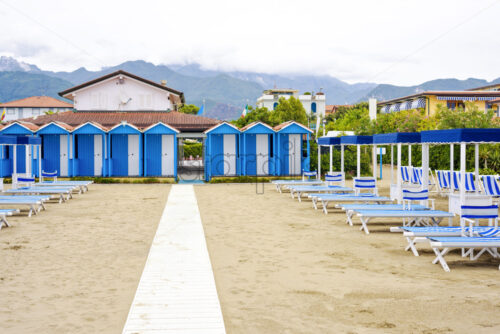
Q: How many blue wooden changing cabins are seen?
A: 8